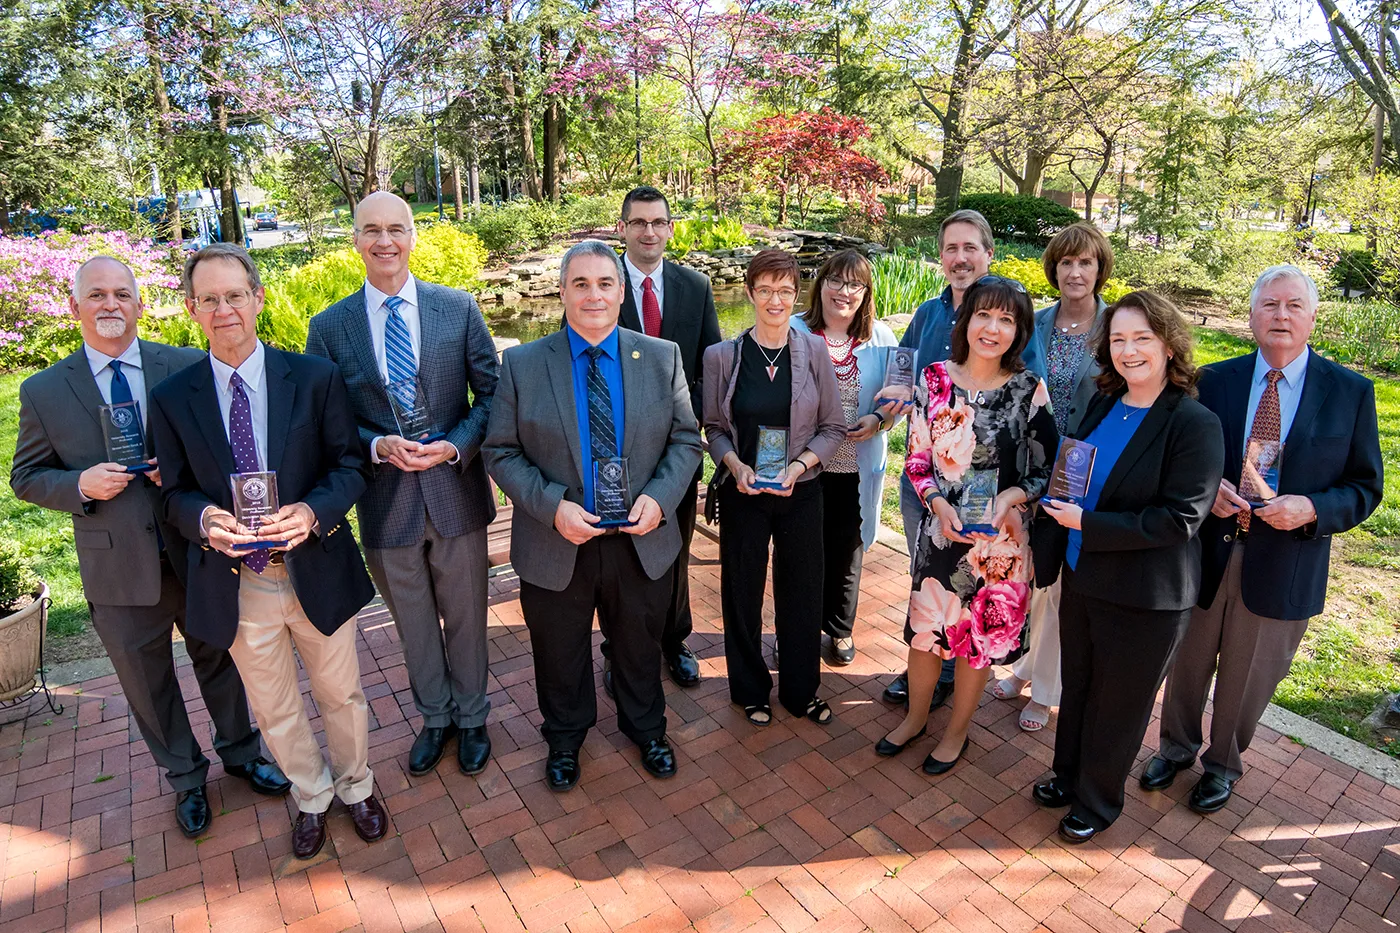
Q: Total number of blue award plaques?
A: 9